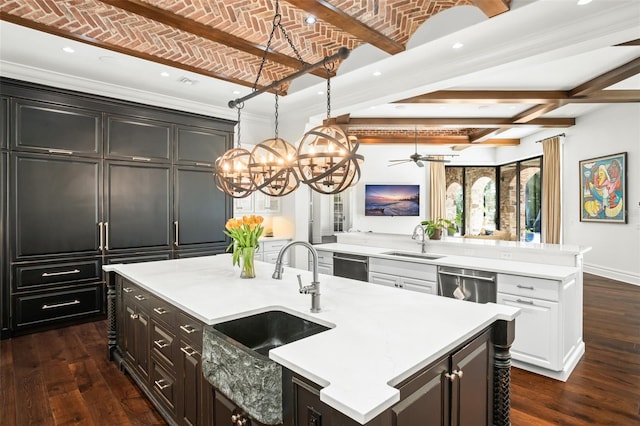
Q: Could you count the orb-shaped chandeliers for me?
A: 3